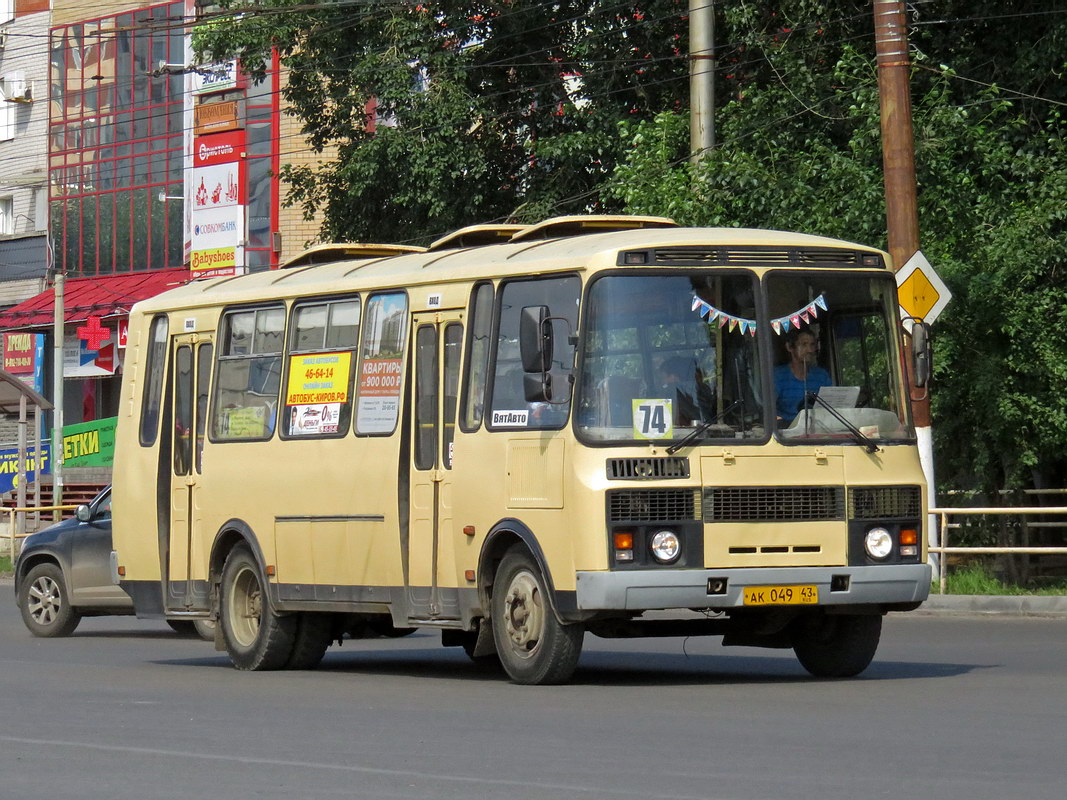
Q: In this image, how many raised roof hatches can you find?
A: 3